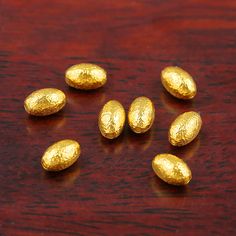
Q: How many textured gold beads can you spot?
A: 8